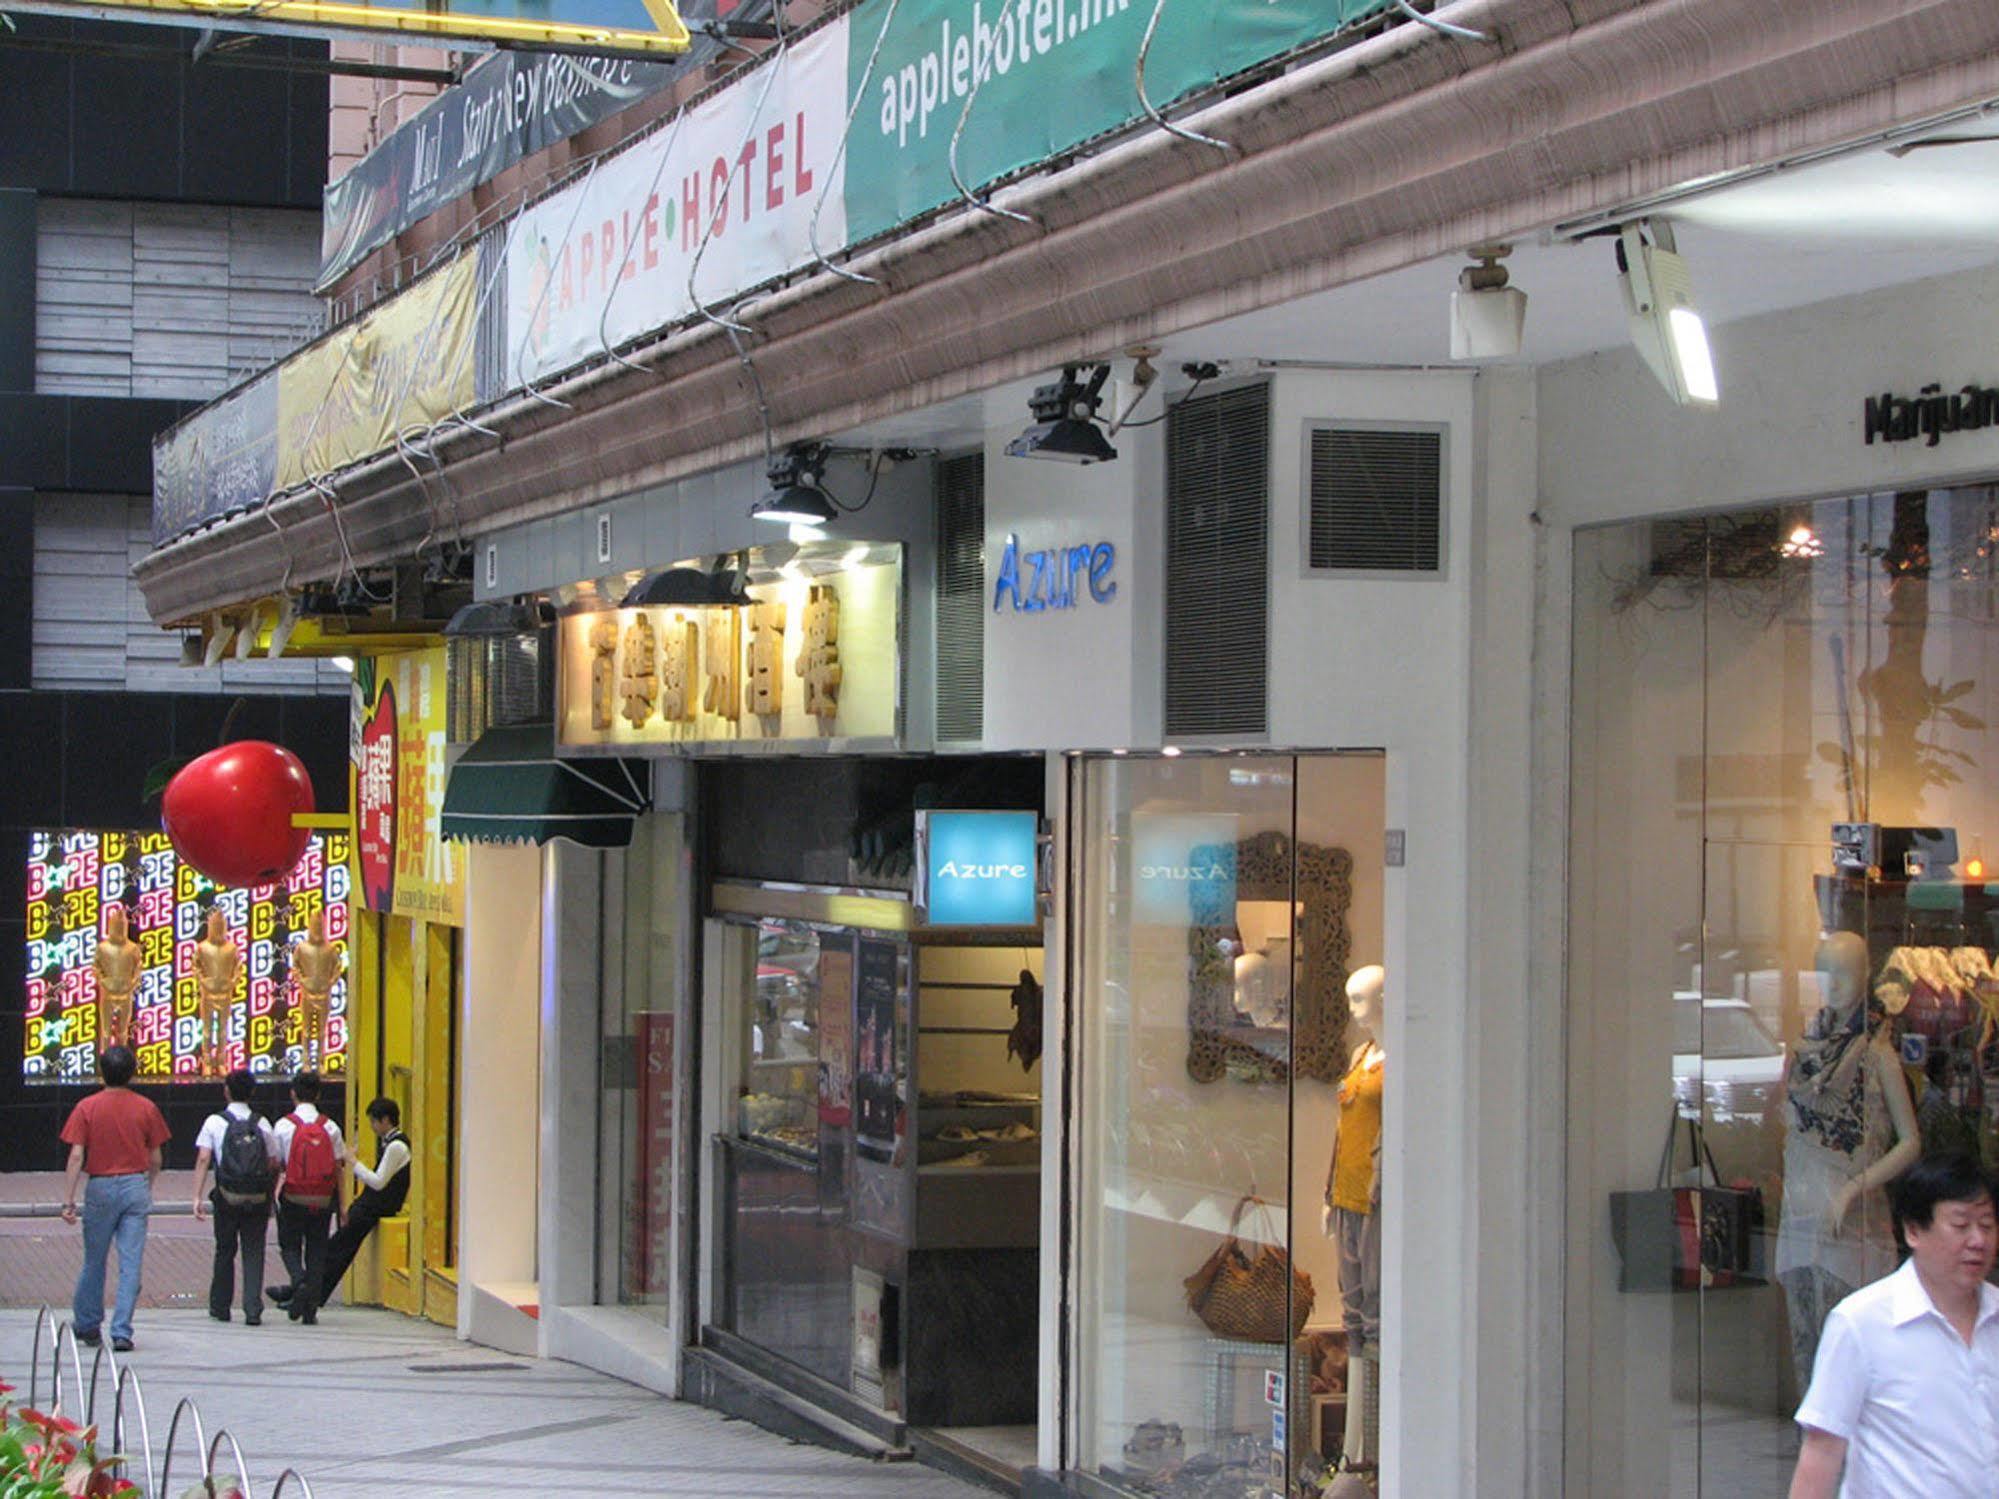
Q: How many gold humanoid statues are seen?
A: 3